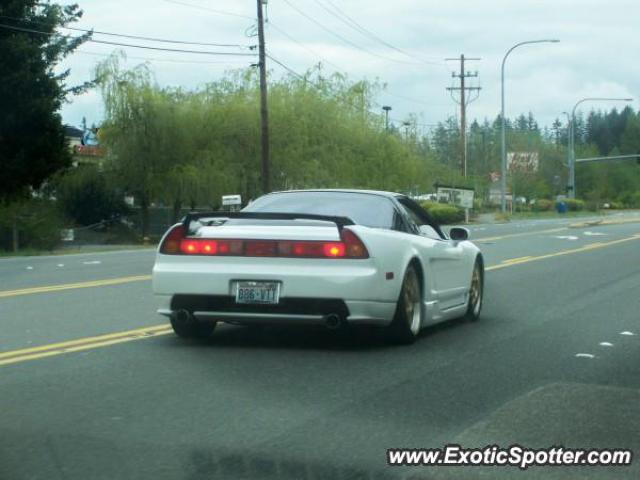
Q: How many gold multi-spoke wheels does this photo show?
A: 2